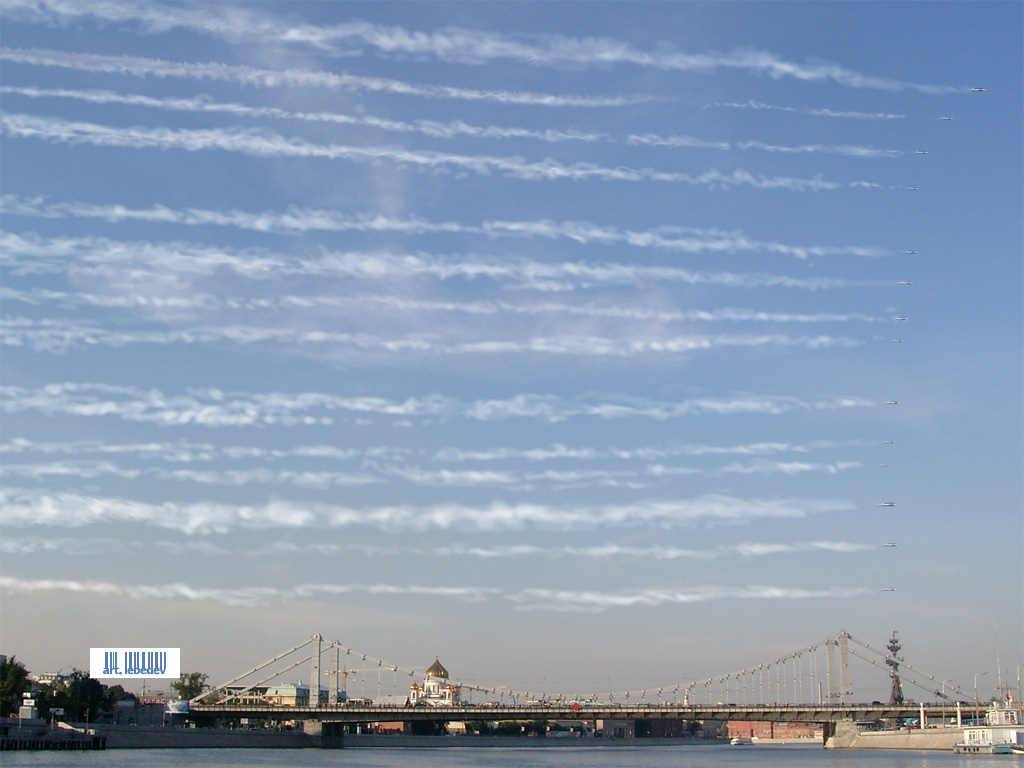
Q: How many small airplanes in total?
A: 14